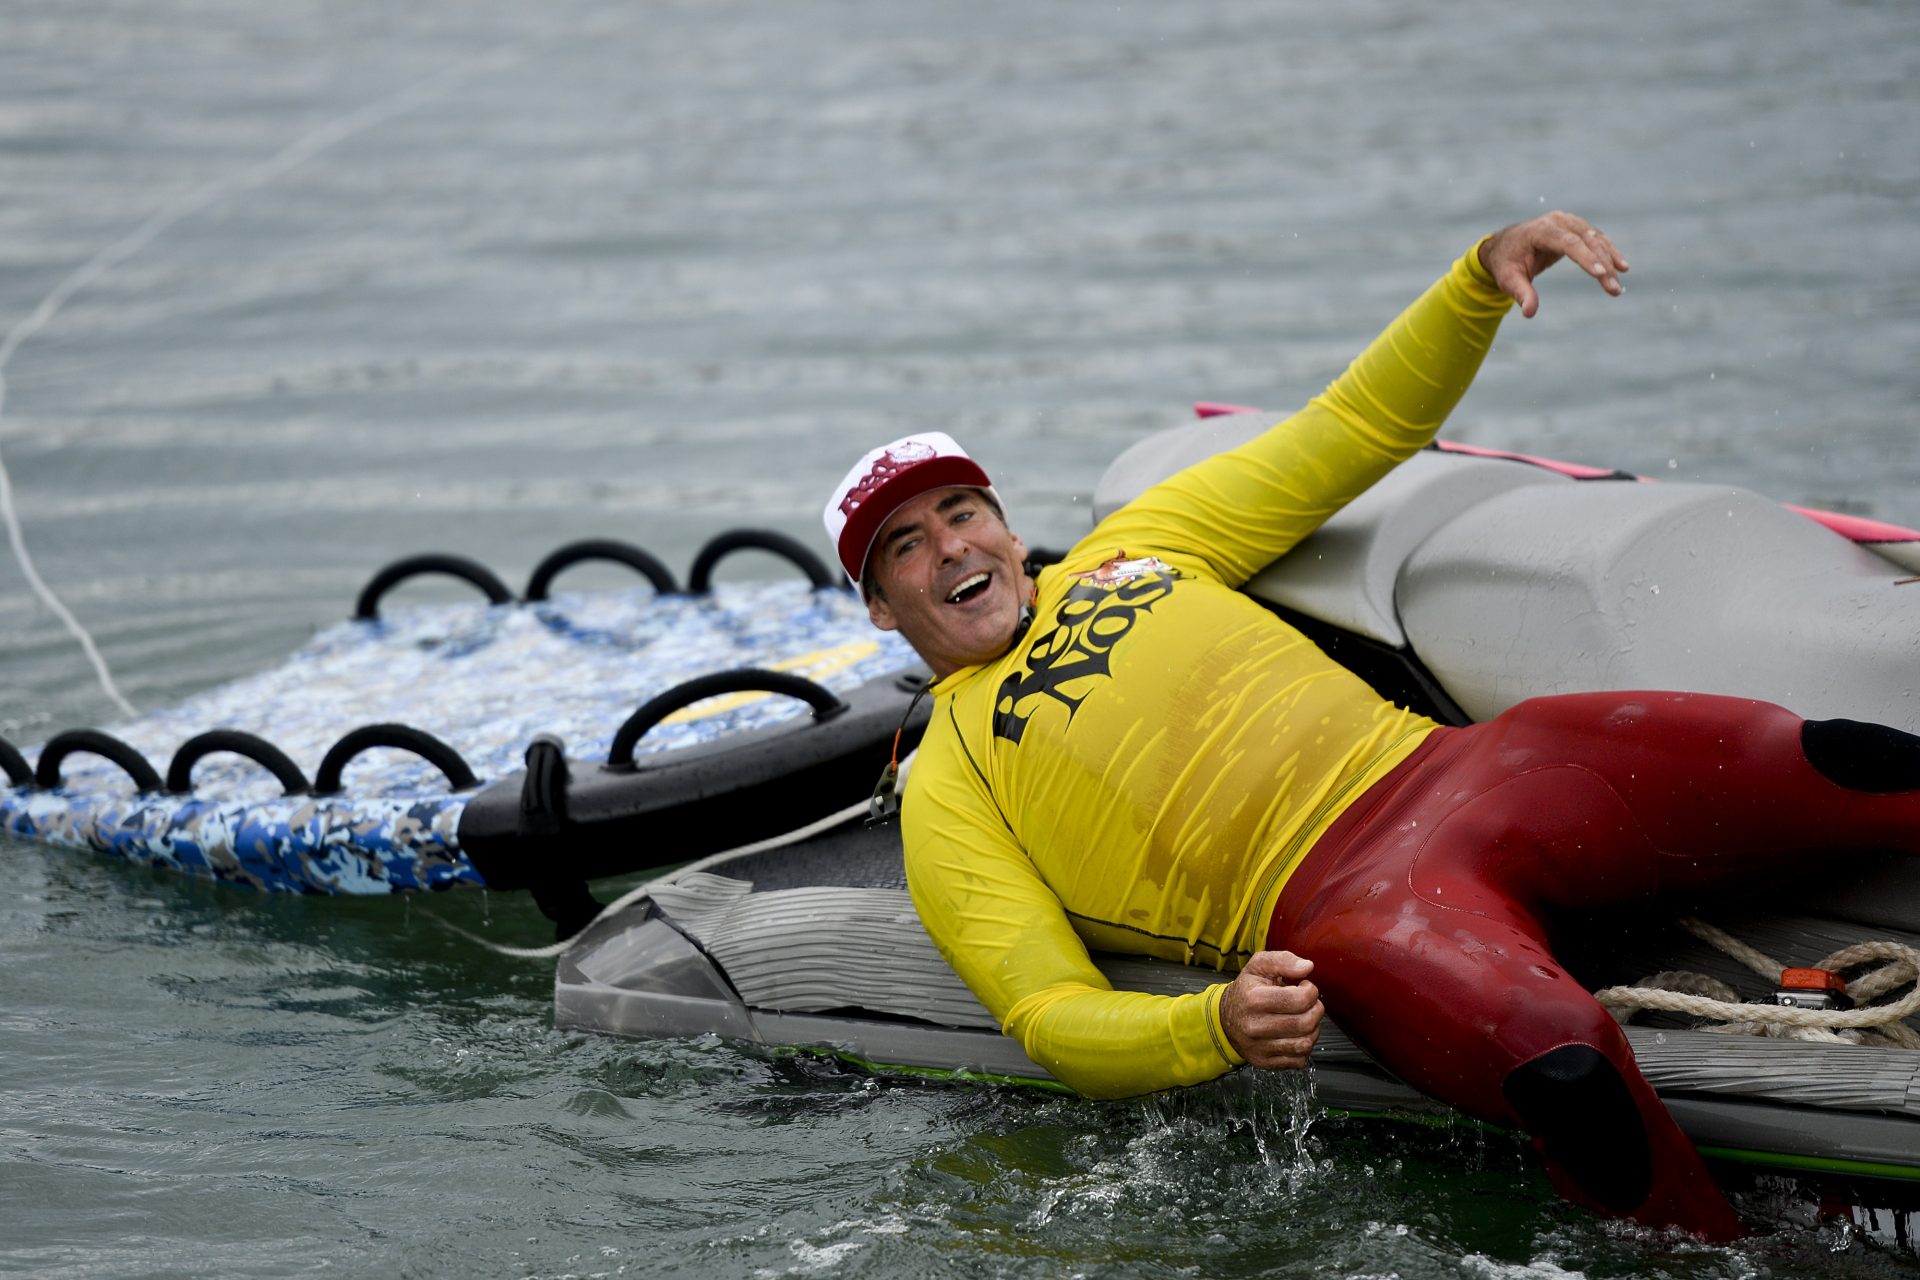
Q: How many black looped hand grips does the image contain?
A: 8